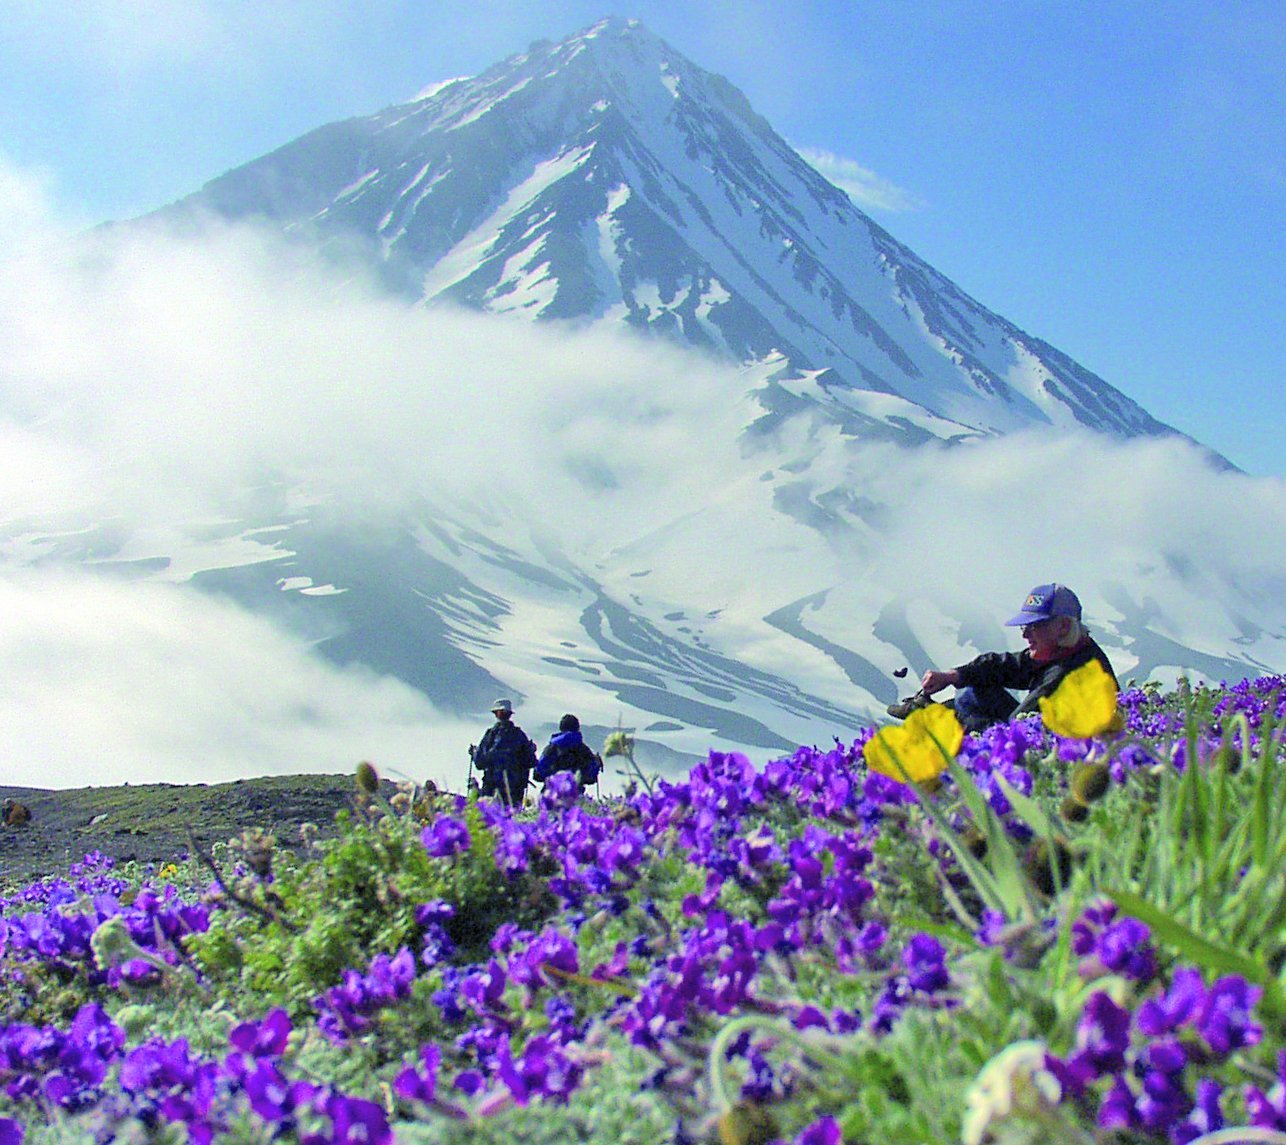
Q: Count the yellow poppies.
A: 2